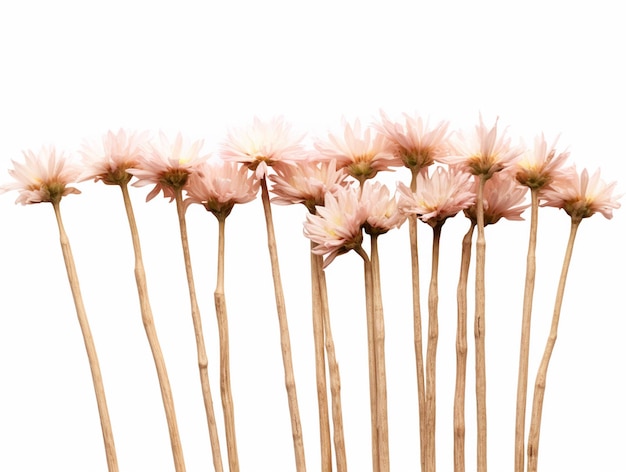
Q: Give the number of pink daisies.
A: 15